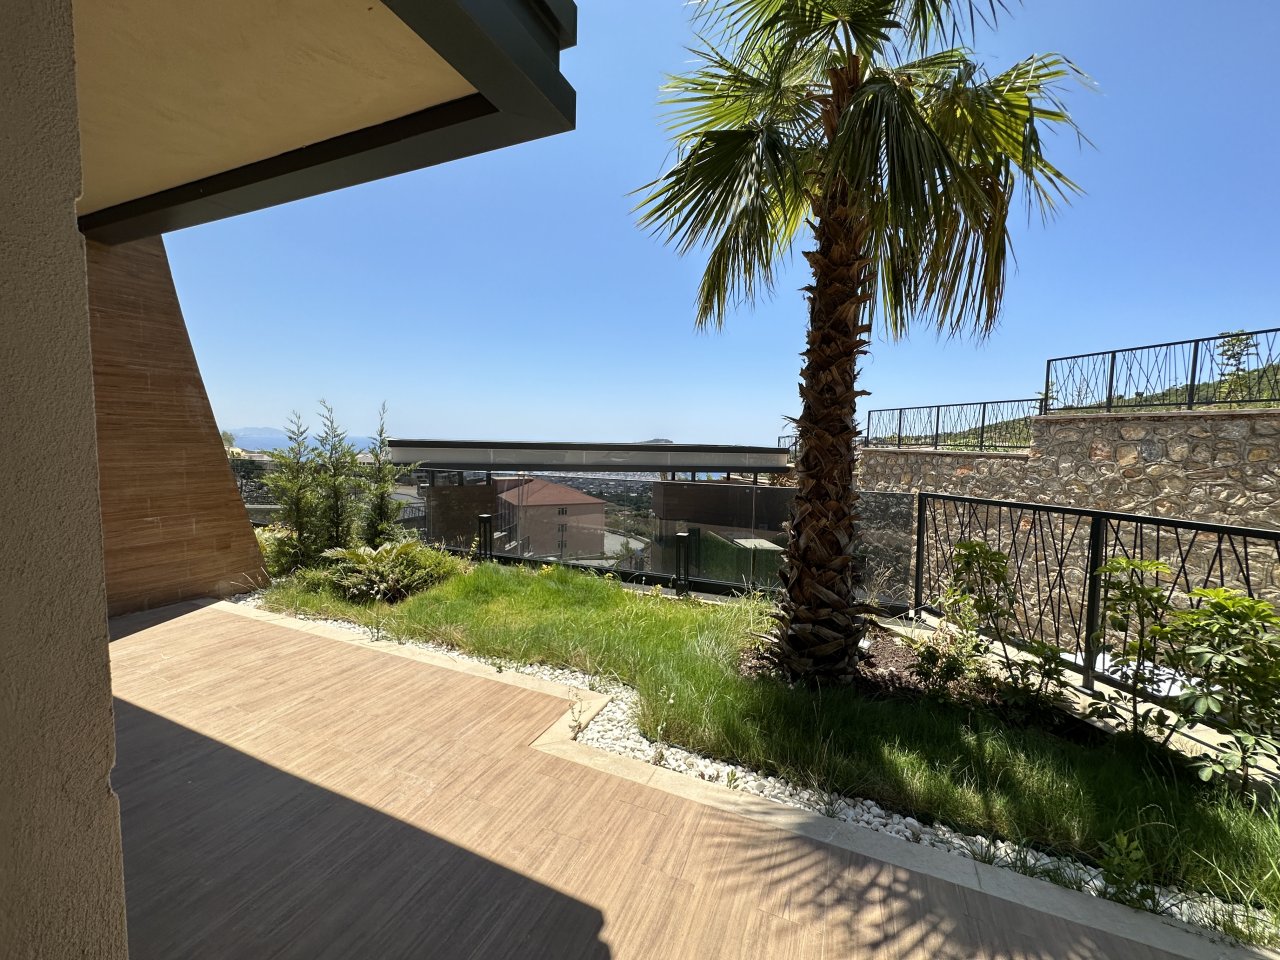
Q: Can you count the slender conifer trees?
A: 3